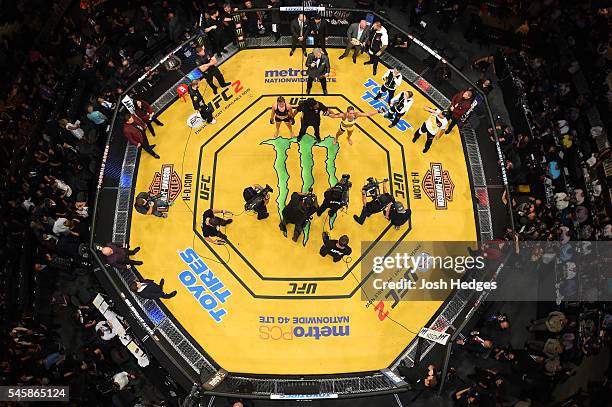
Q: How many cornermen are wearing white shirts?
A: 4